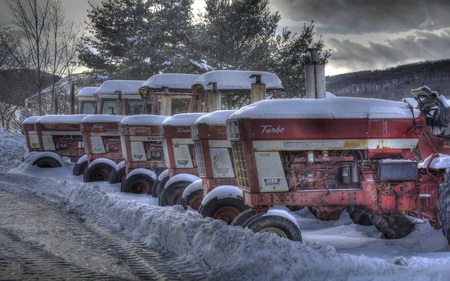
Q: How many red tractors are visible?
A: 7